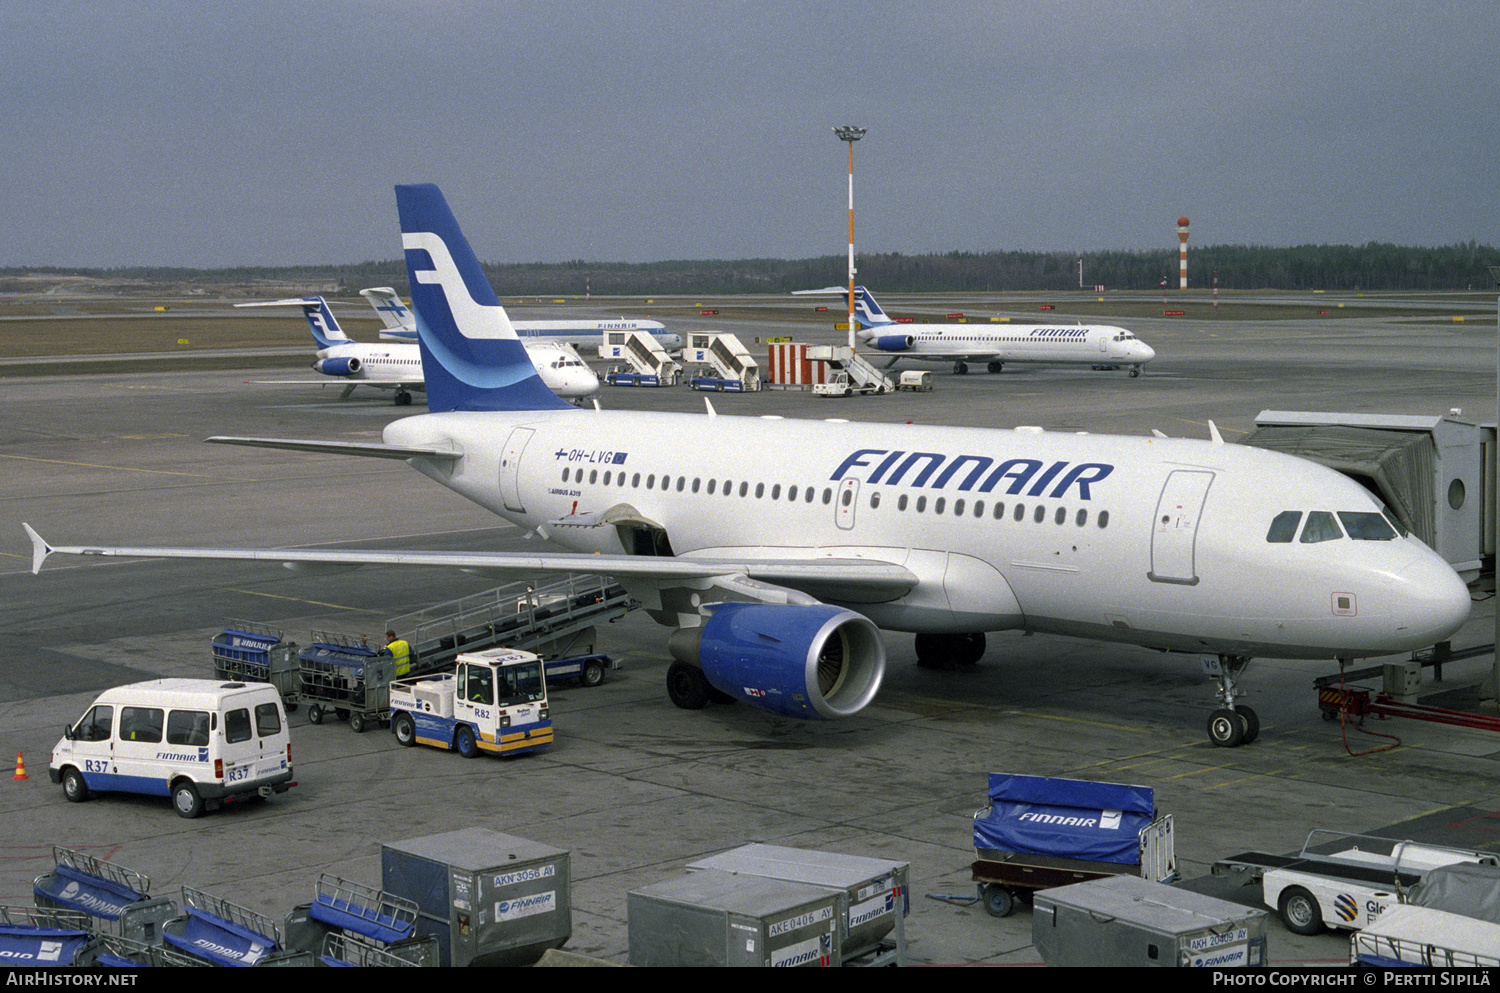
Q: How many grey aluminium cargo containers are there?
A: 4